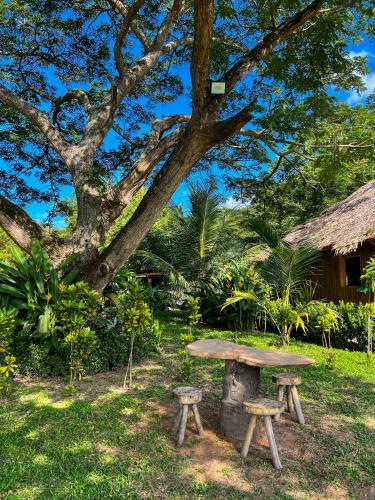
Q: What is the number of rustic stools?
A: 3